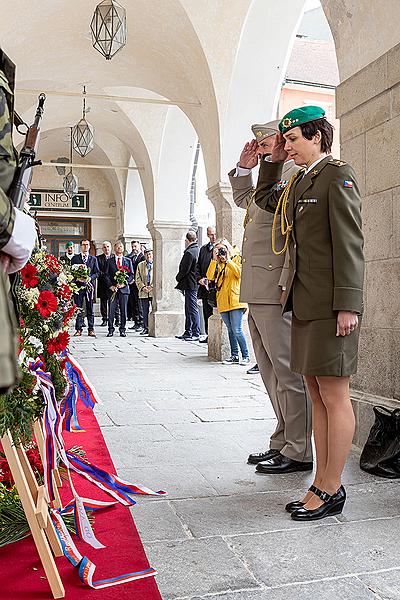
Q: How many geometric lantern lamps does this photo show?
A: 3